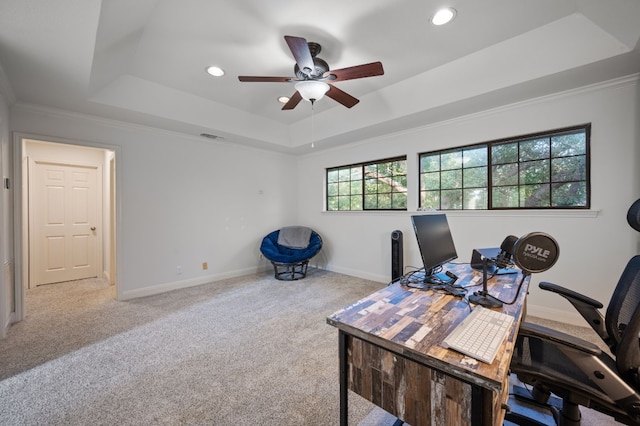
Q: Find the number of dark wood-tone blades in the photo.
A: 5